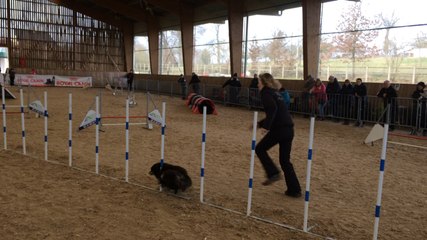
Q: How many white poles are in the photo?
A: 11